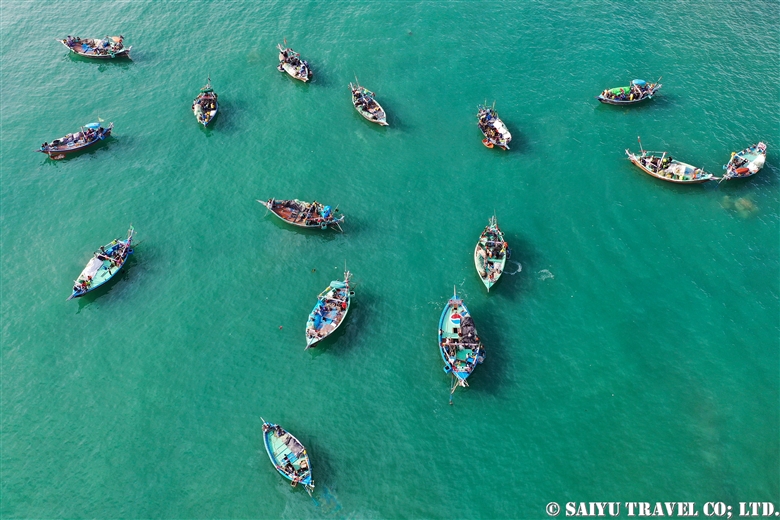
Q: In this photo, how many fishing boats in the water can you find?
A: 15